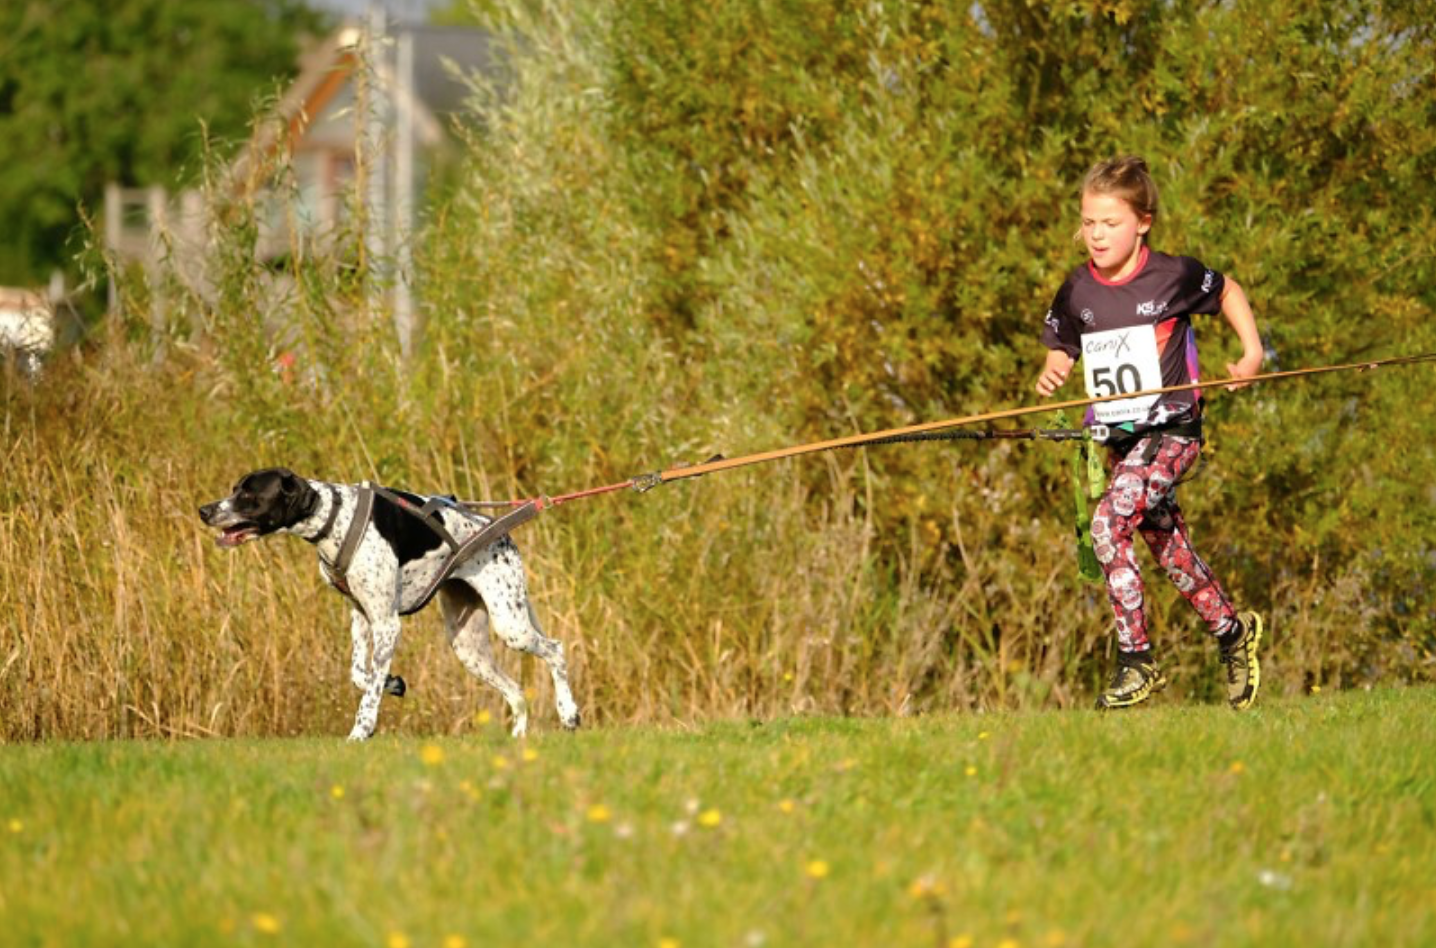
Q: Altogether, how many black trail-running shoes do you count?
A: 2